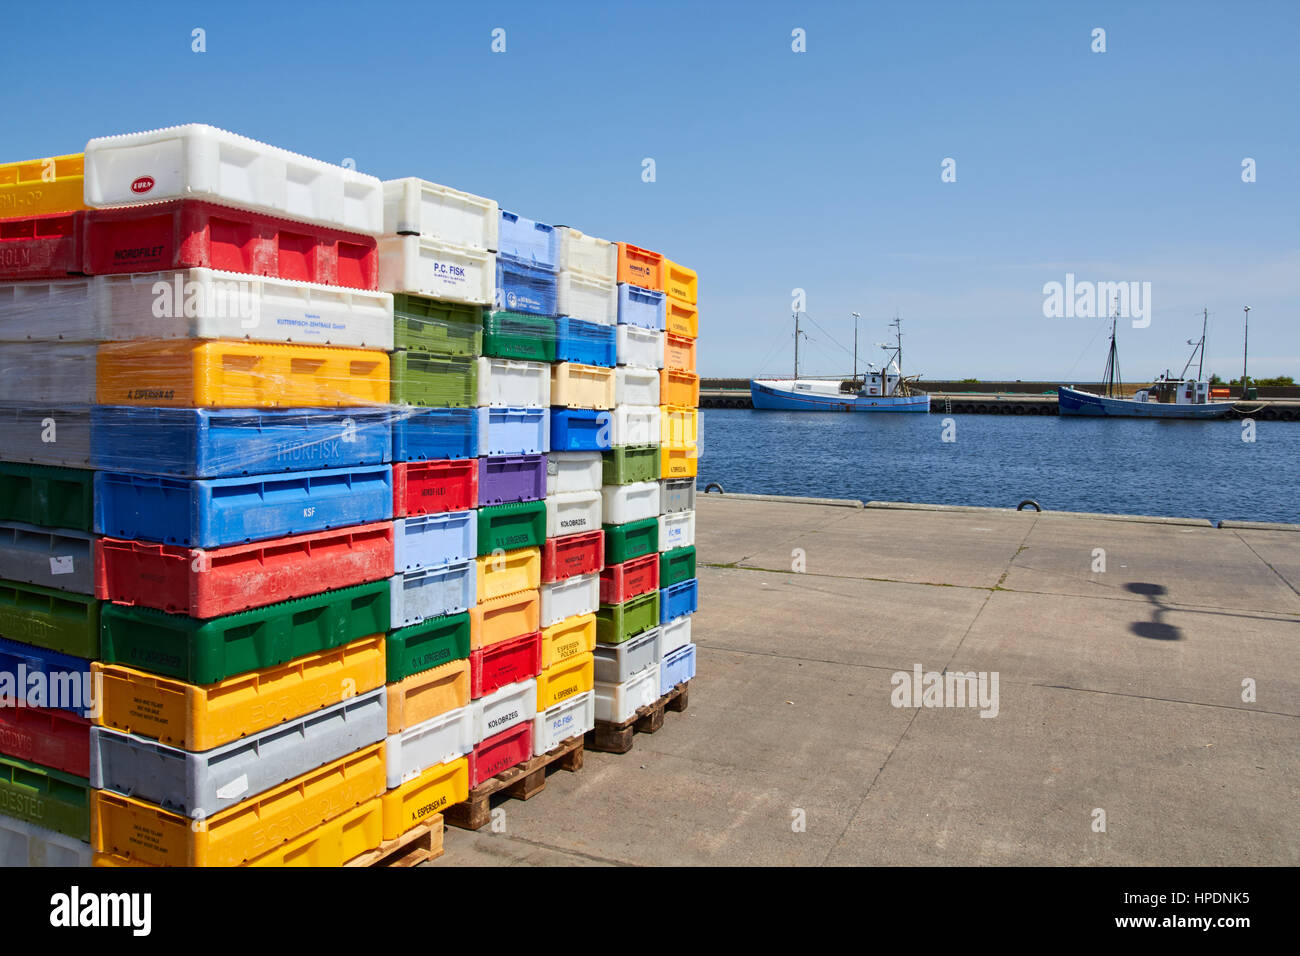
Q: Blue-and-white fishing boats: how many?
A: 2